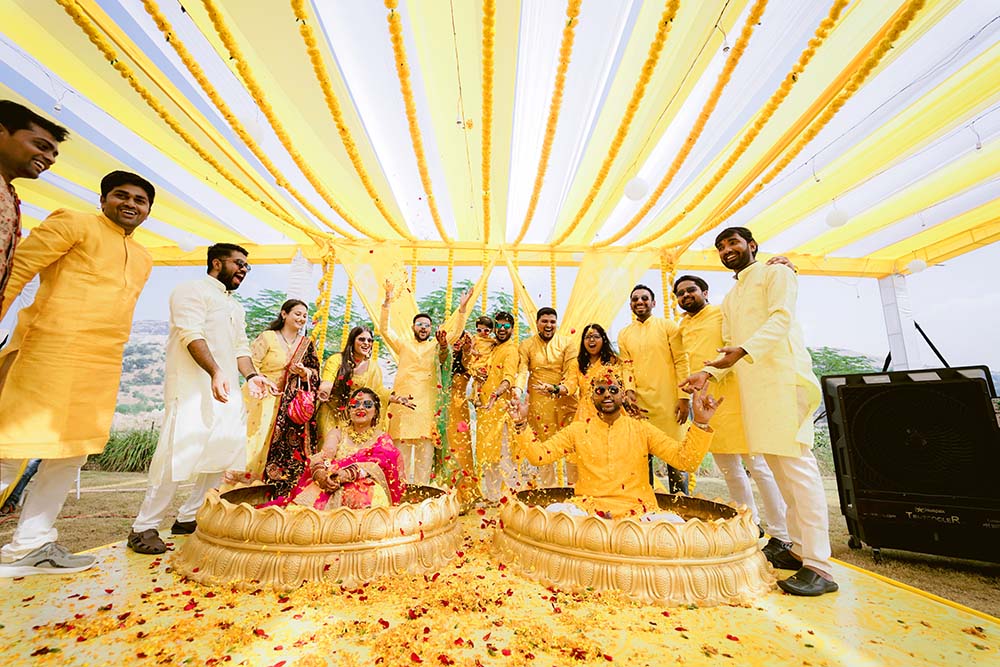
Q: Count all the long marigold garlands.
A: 11